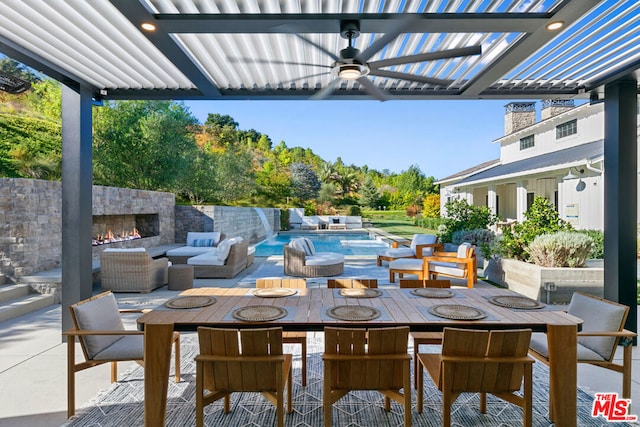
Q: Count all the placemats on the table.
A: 8